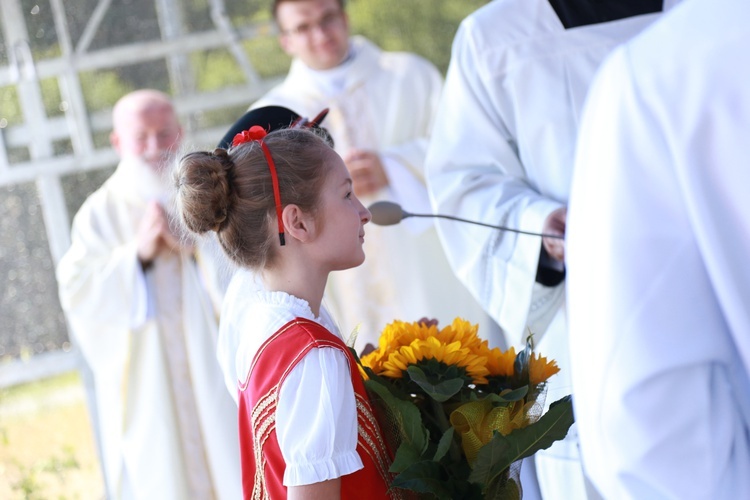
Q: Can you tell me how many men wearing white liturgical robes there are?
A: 4